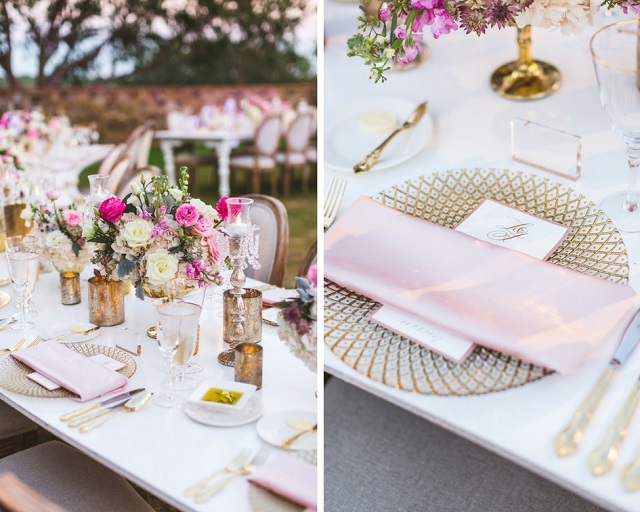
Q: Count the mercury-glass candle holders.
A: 4